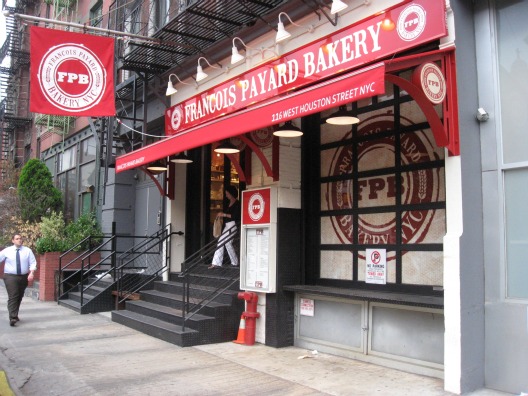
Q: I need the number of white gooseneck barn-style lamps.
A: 5